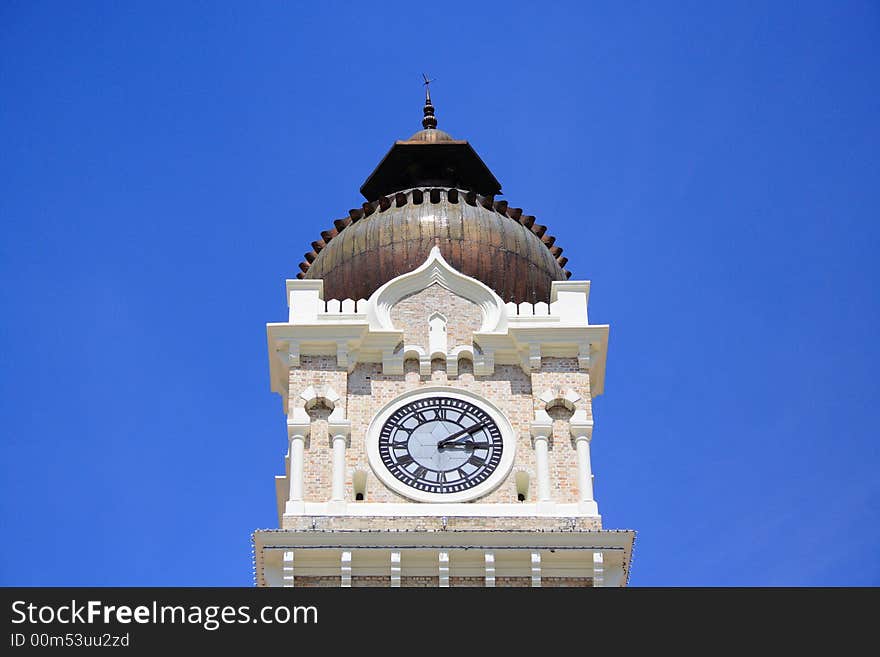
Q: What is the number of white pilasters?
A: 4